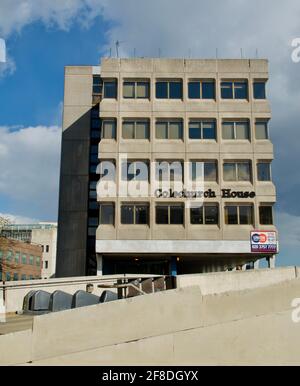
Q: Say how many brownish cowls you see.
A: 3